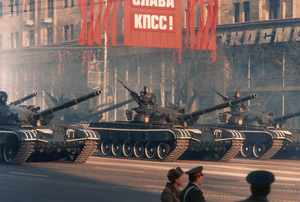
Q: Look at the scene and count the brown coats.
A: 1